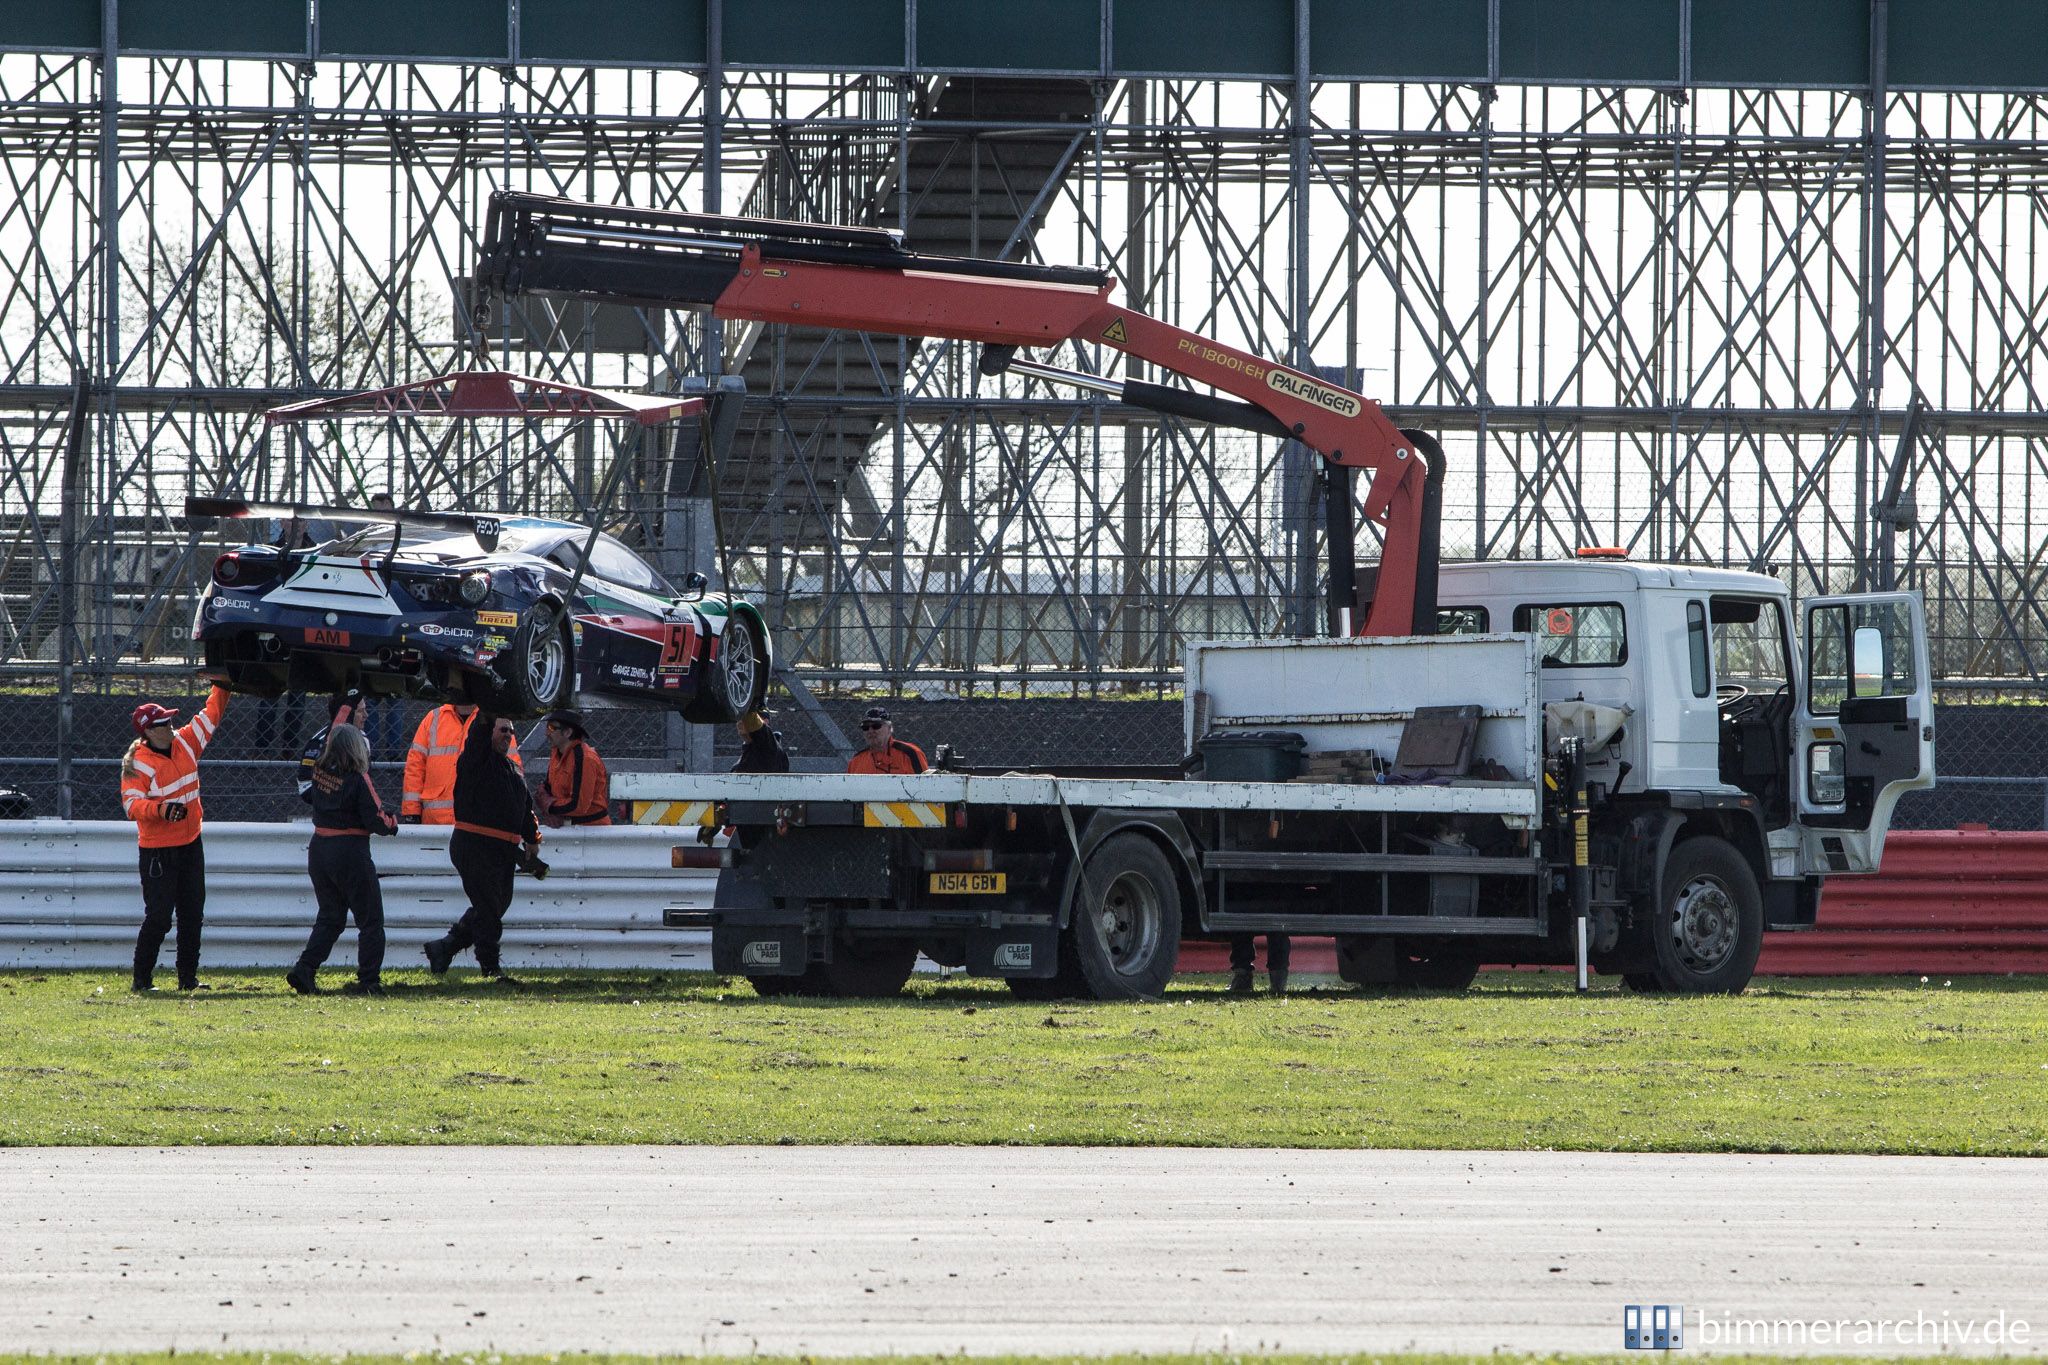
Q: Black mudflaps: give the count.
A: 2